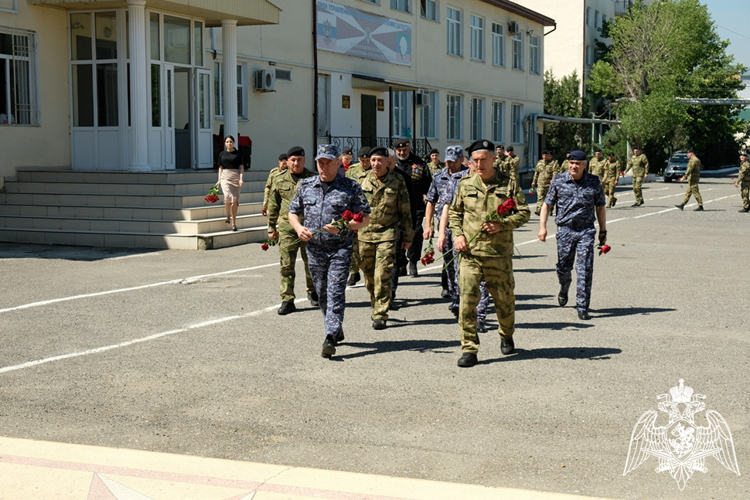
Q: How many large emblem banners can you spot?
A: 1